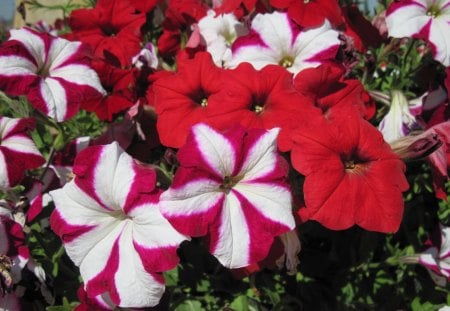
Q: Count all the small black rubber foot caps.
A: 0